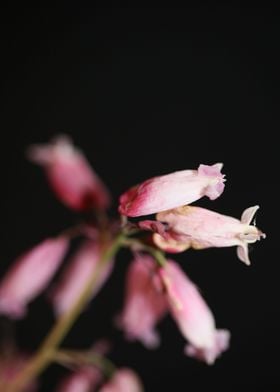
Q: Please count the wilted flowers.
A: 1